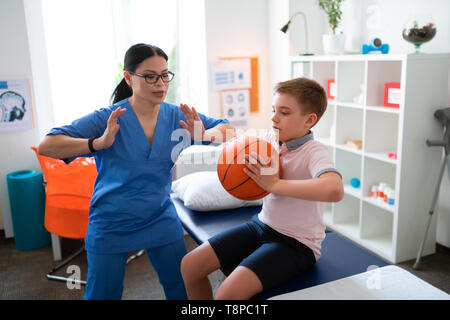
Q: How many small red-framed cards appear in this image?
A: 2